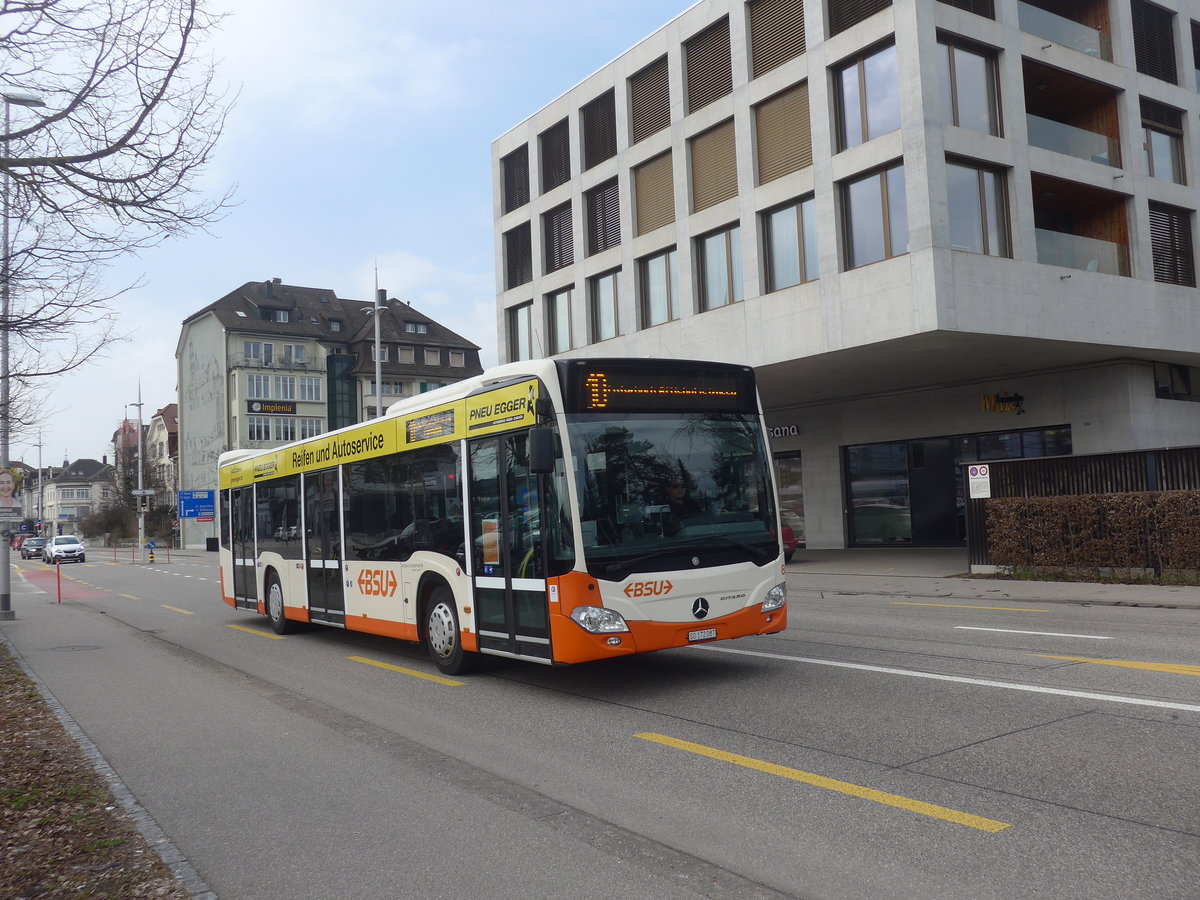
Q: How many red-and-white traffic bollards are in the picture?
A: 4